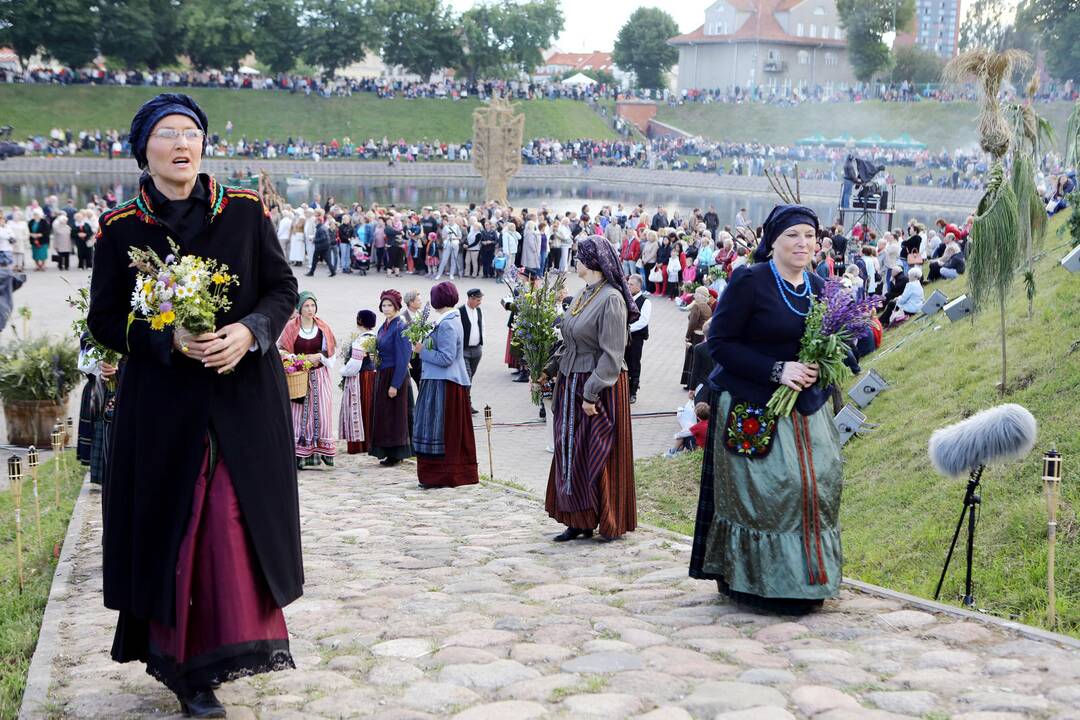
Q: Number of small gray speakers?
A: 5